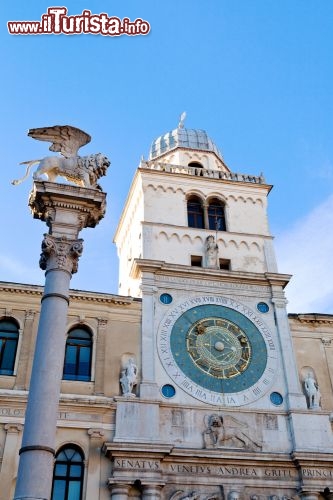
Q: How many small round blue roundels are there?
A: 4